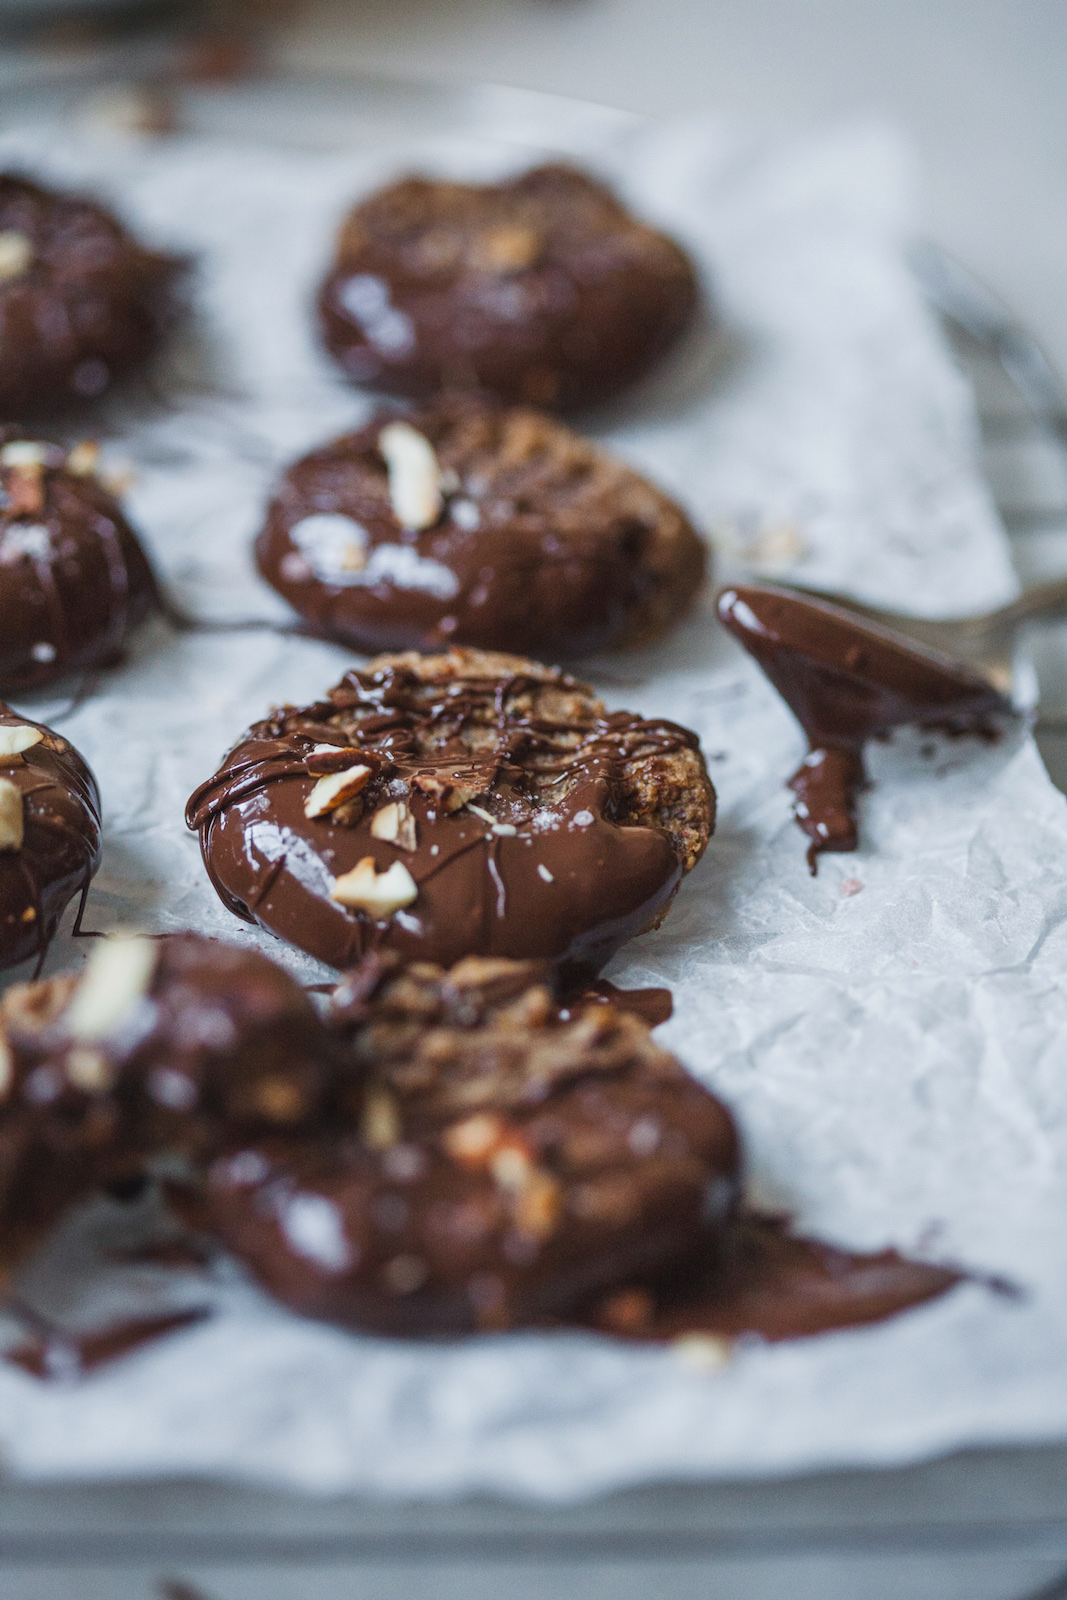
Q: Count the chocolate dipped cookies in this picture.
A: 8